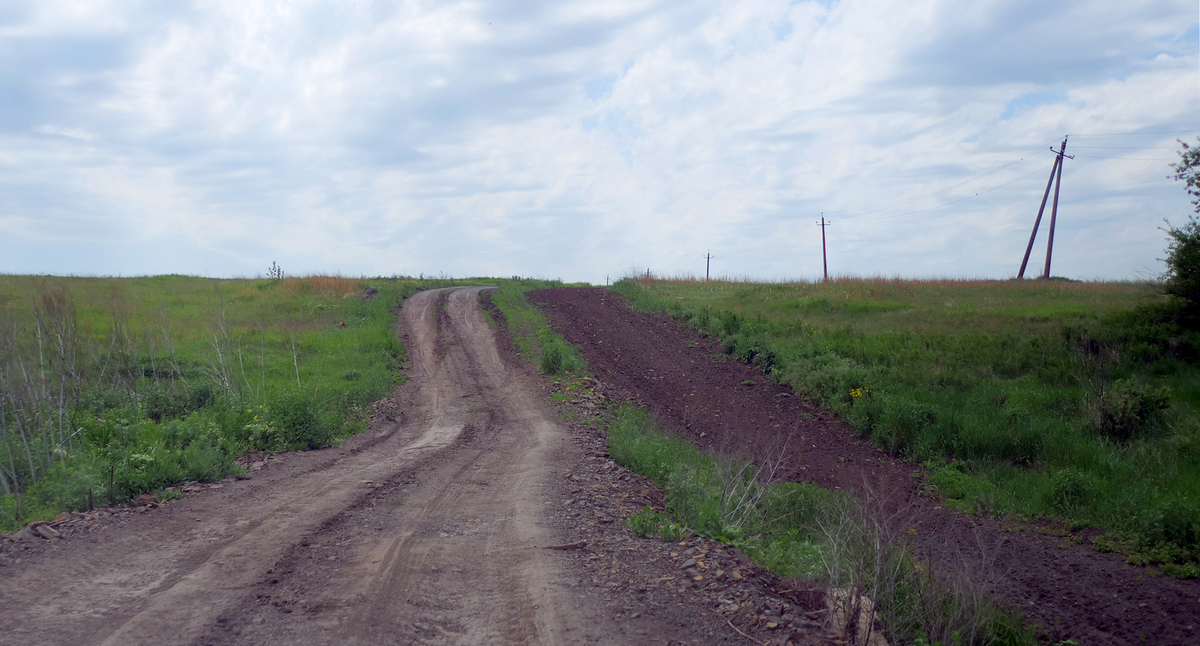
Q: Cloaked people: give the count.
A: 0